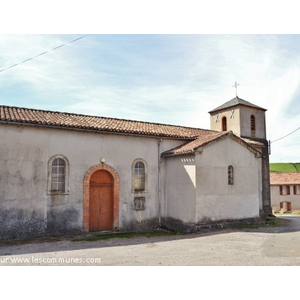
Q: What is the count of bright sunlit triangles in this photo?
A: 1